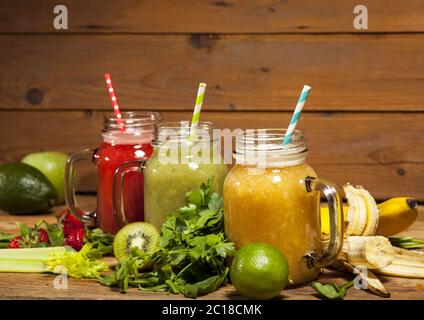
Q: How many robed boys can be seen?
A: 0